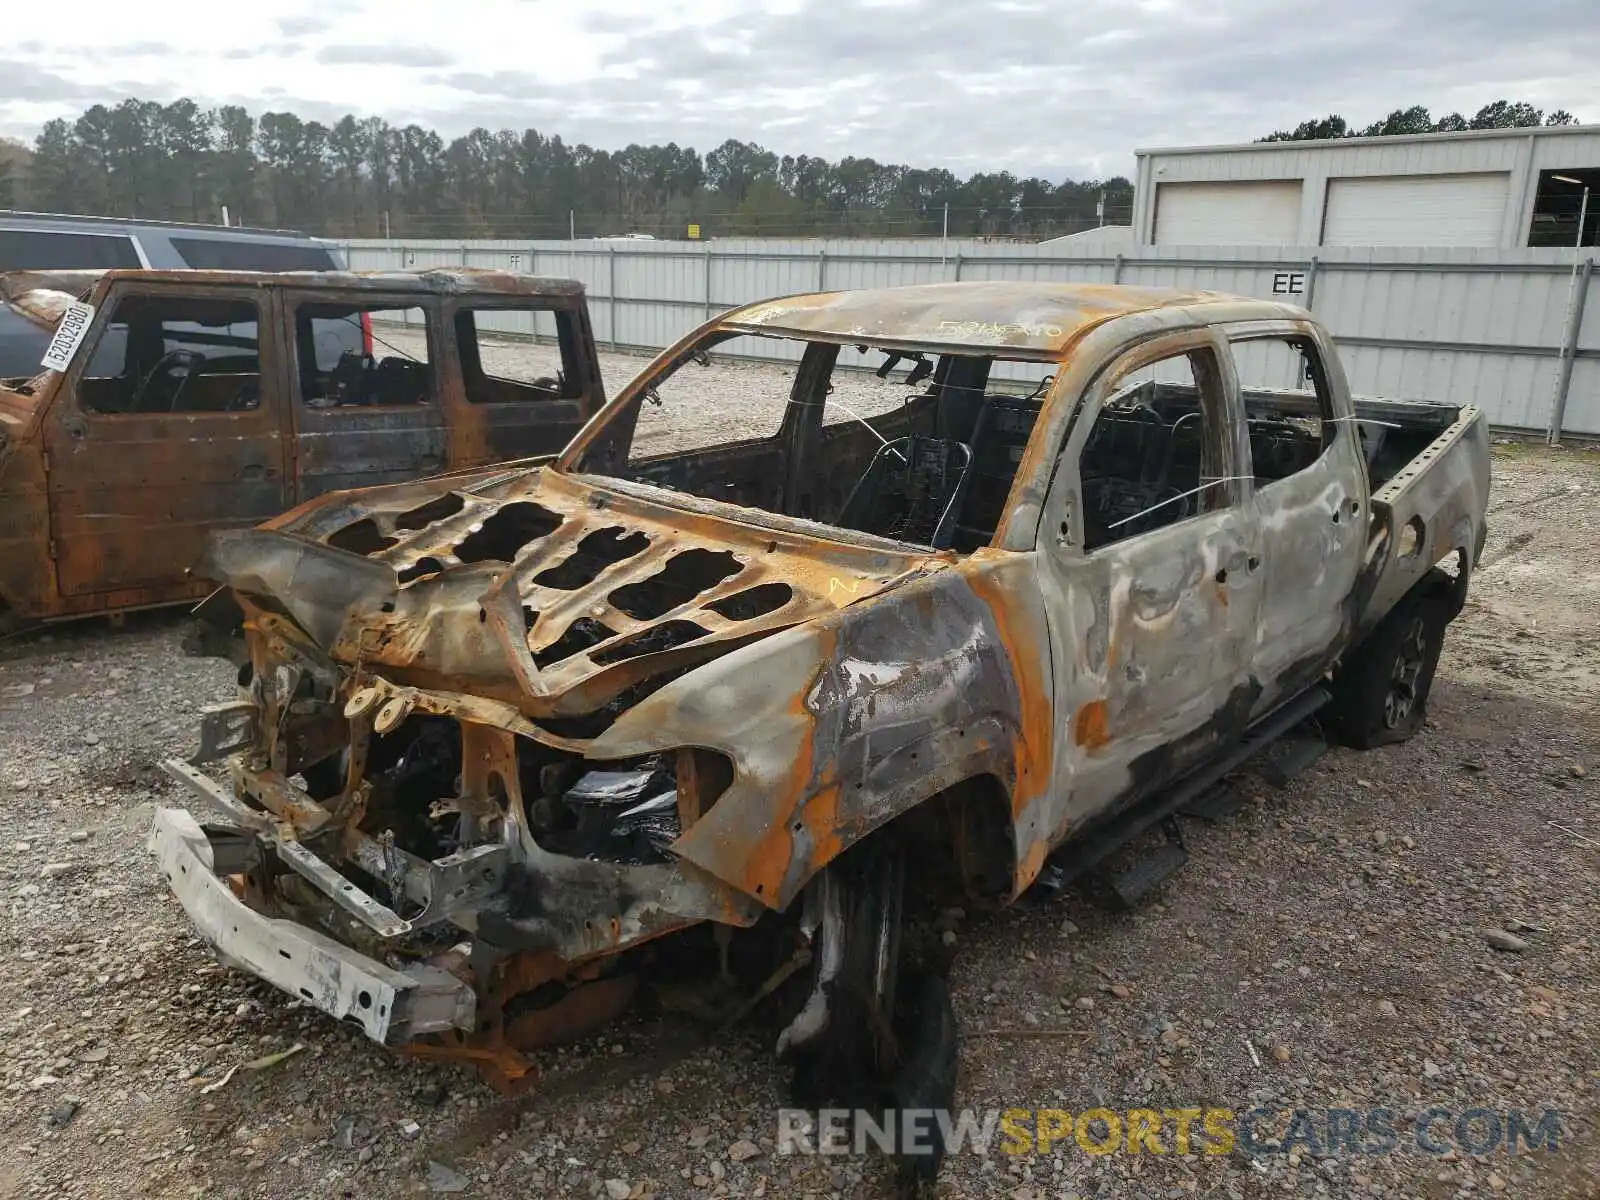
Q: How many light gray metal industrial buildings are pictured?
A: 1